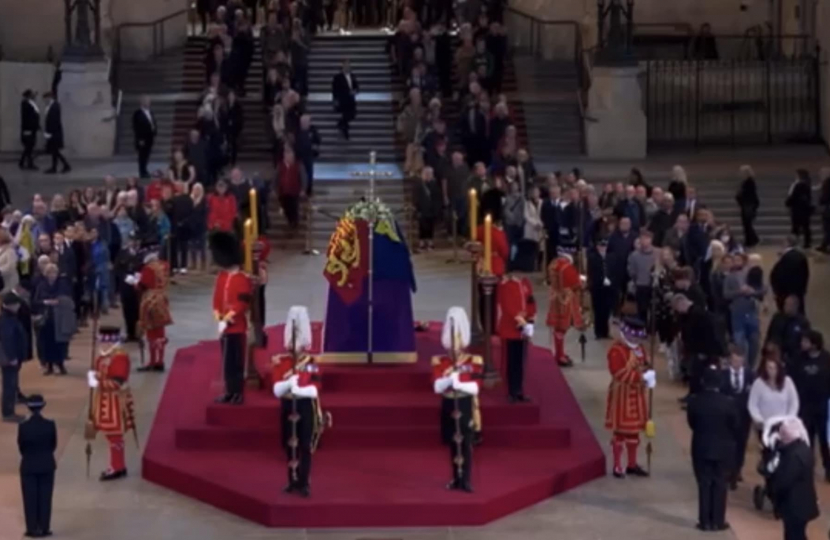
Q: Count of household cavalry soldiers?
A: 2